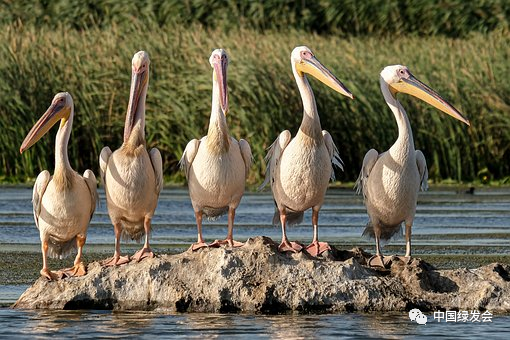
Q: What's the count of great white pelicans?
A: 5